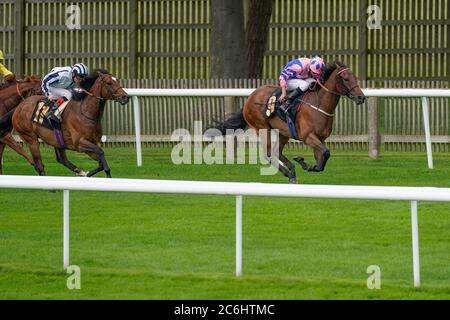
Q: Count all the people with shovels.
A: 0